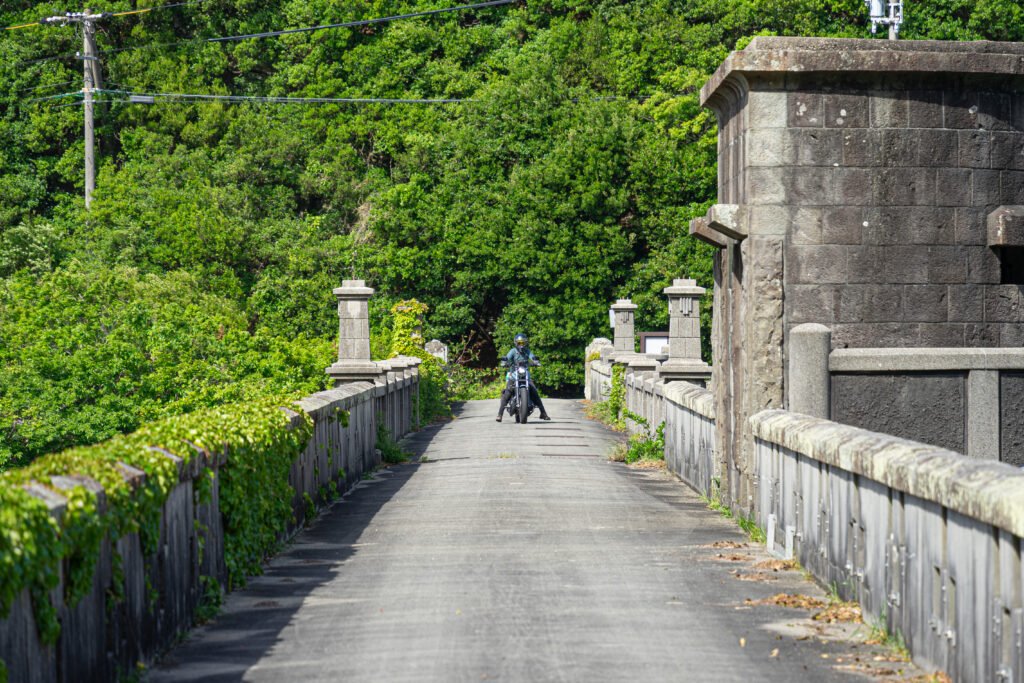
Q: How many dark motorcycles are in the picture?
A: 1